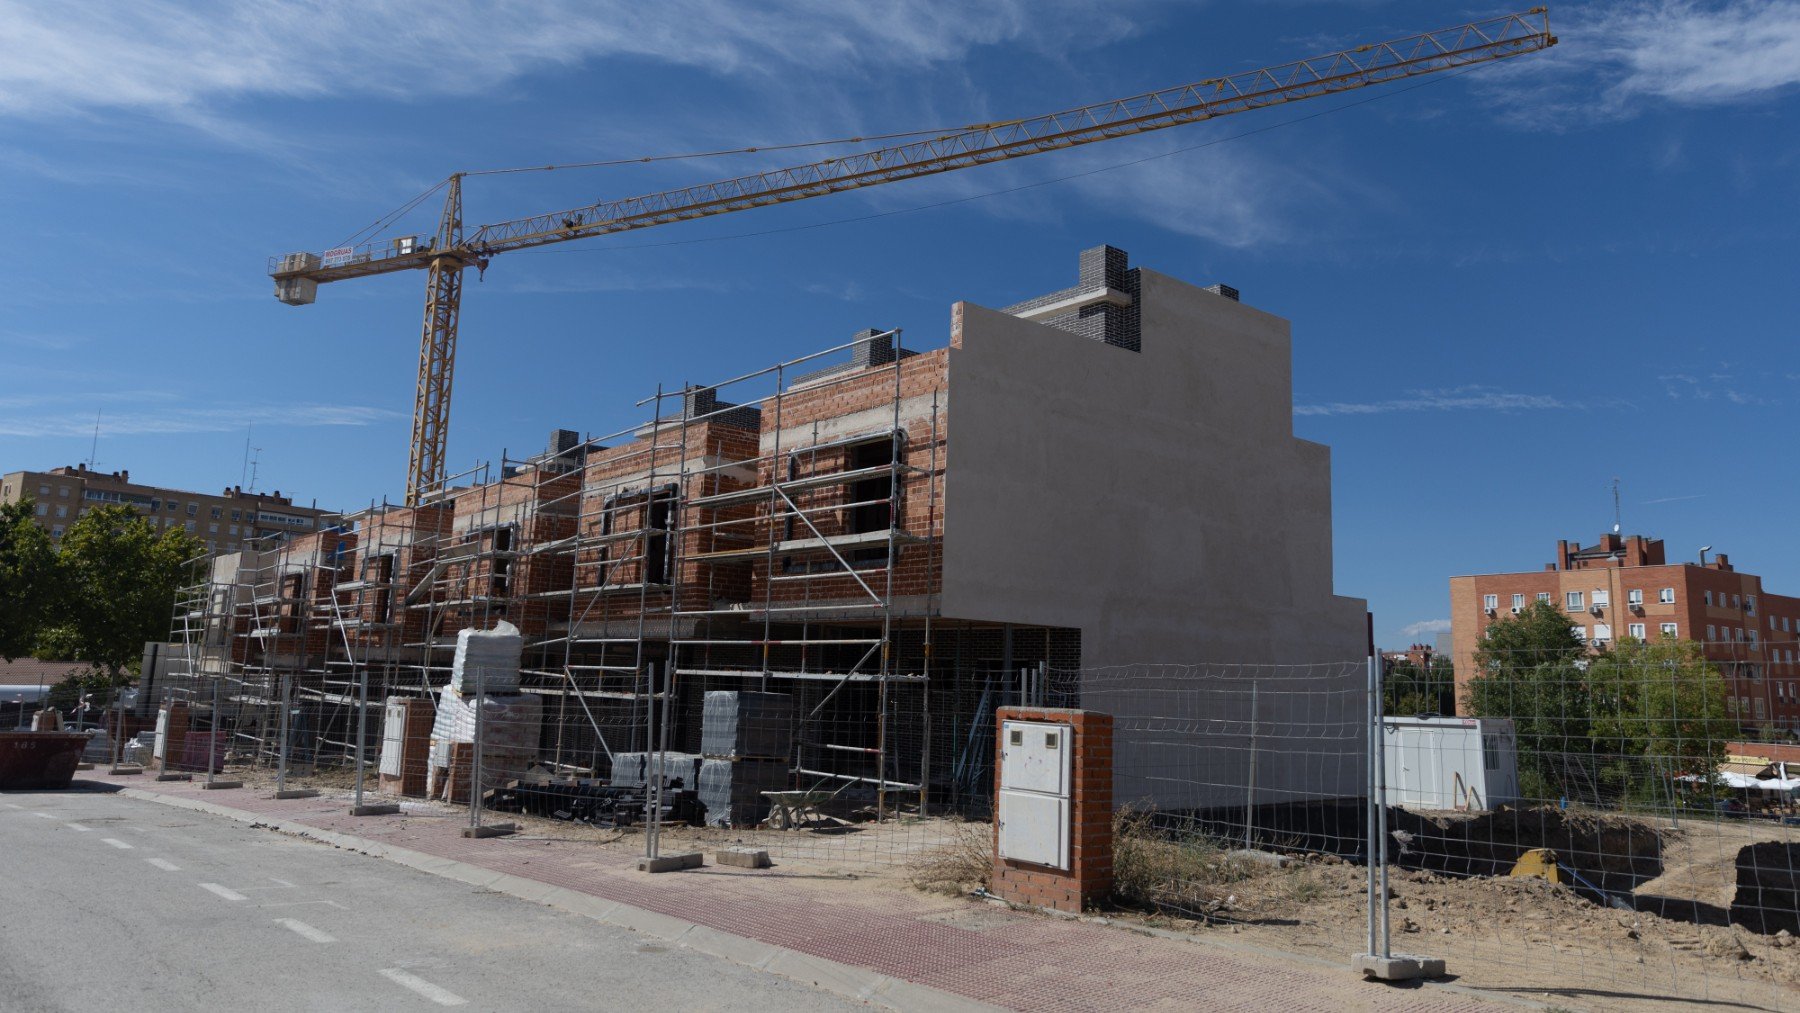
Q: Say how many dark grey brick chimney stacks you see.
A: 5